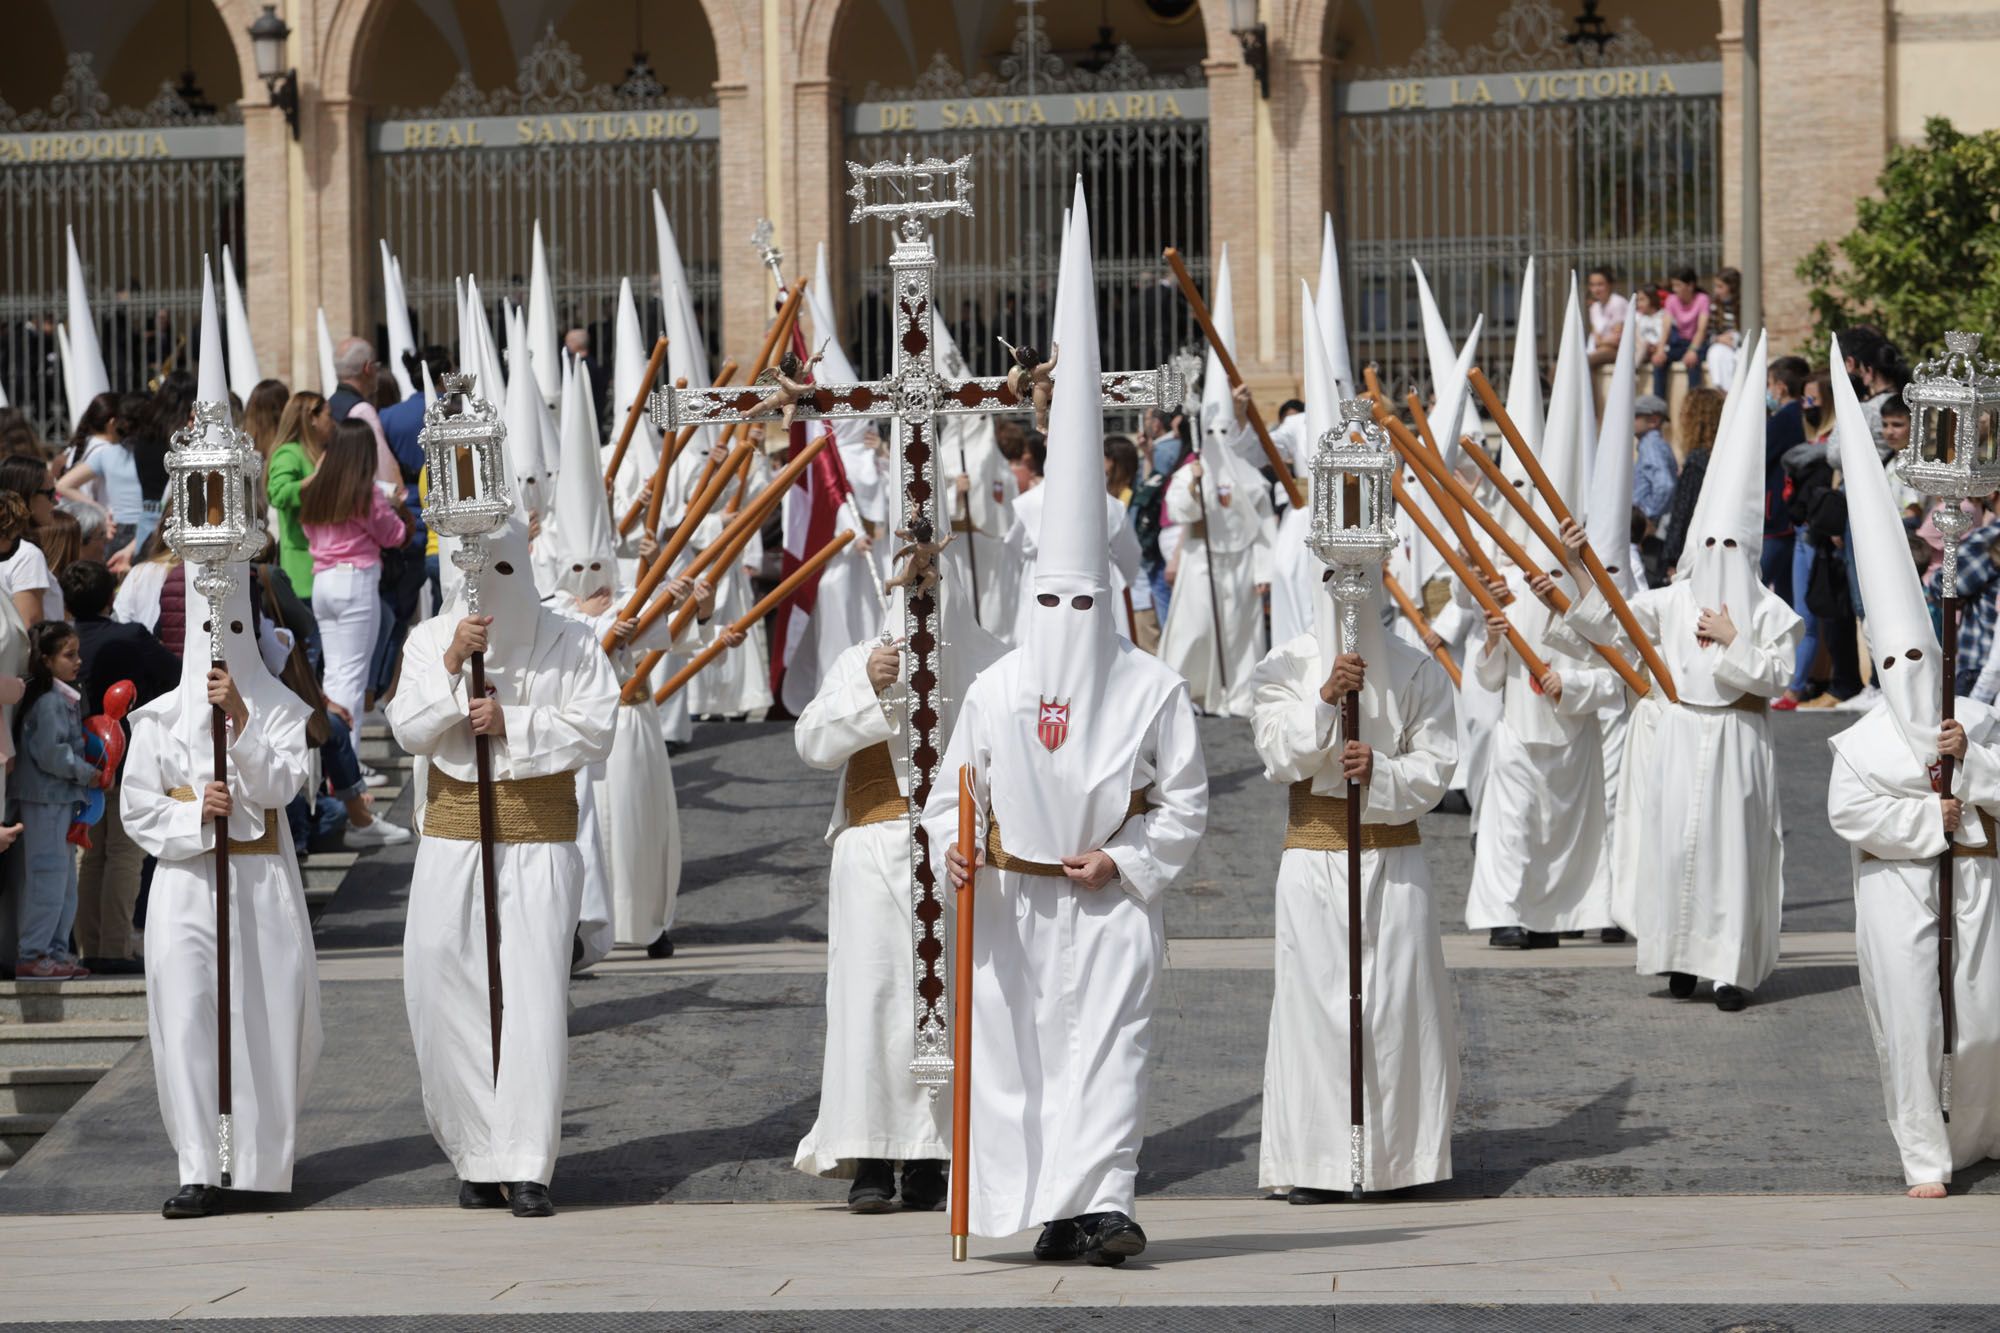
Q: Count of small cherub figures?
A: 3